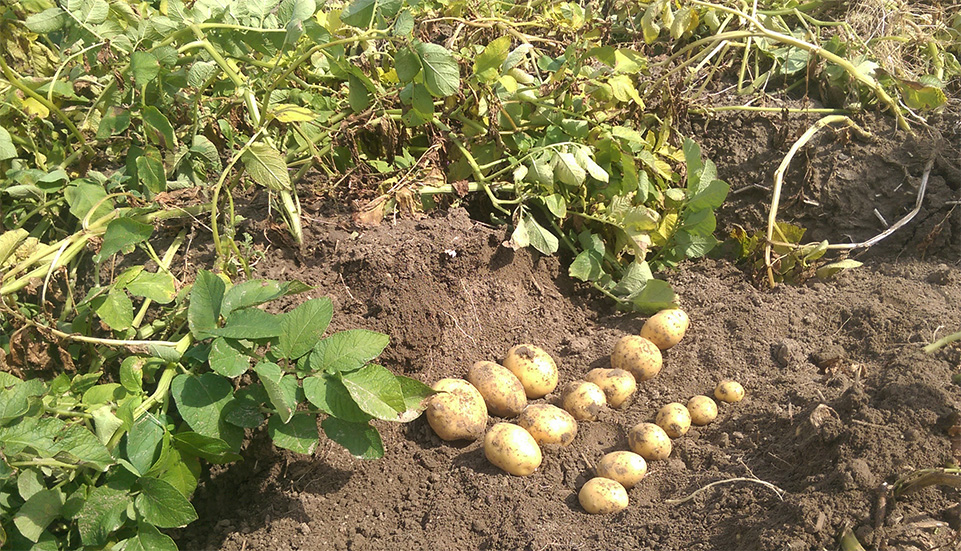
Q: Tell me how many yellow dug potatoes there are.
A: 15